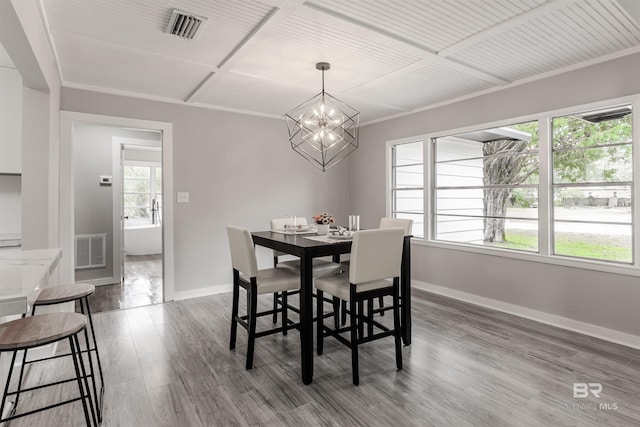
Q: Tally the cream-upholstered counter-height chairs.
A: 4